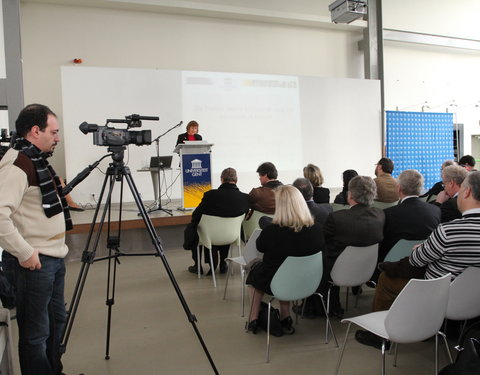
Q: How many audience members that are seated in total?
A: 13